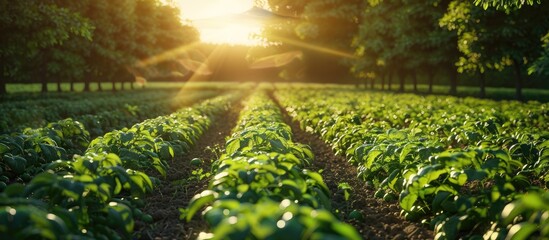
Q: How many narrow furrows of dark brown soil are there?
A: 2